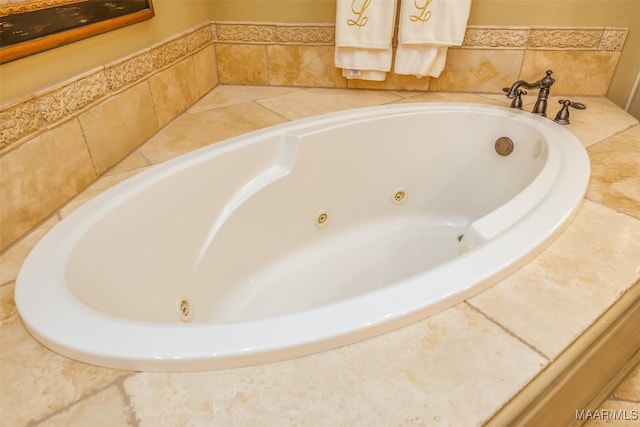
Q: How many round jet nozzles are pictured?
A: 3